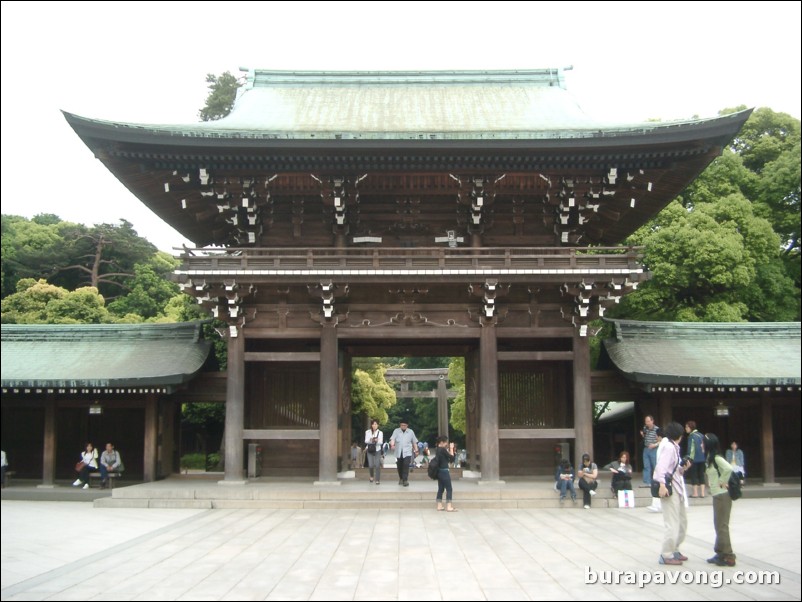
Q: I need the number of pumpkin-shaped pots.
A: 0